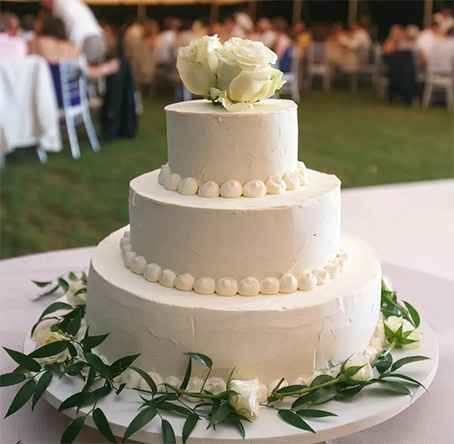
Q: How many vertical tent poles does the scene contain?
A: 6